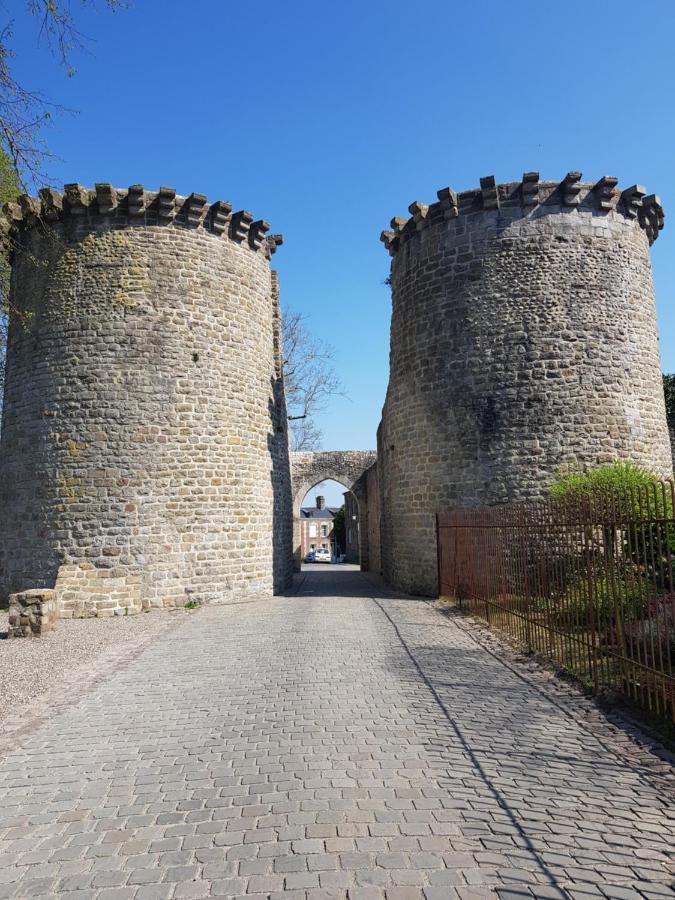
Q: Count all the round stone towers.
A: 2